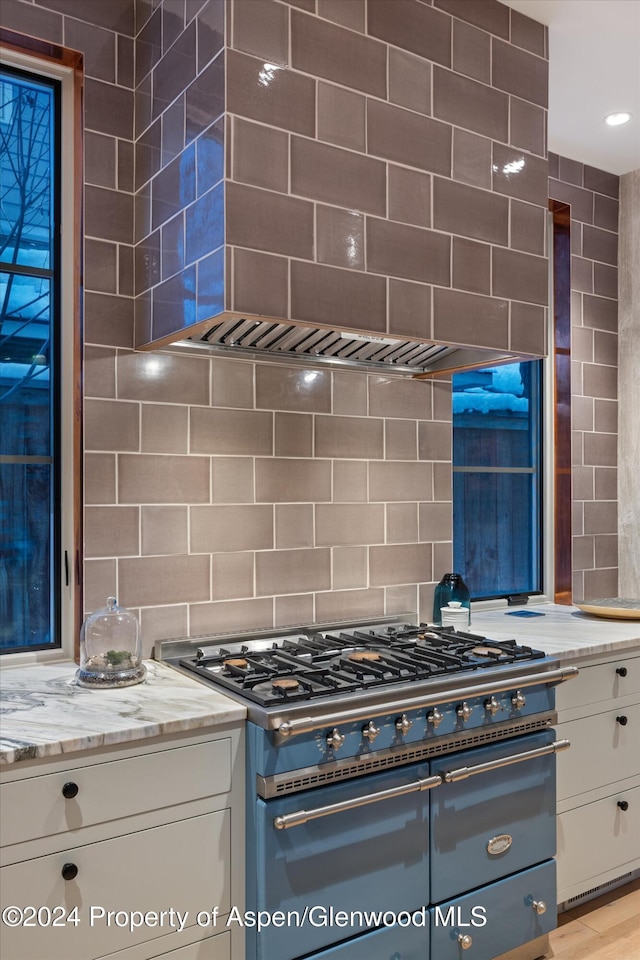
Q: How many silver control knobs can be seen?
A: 7